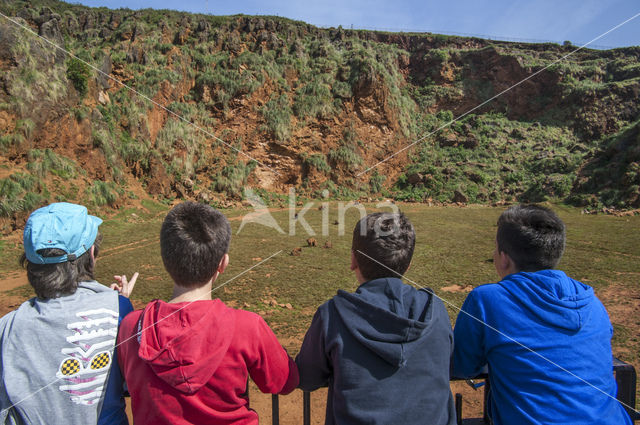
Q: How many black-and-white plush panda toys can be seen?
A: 0